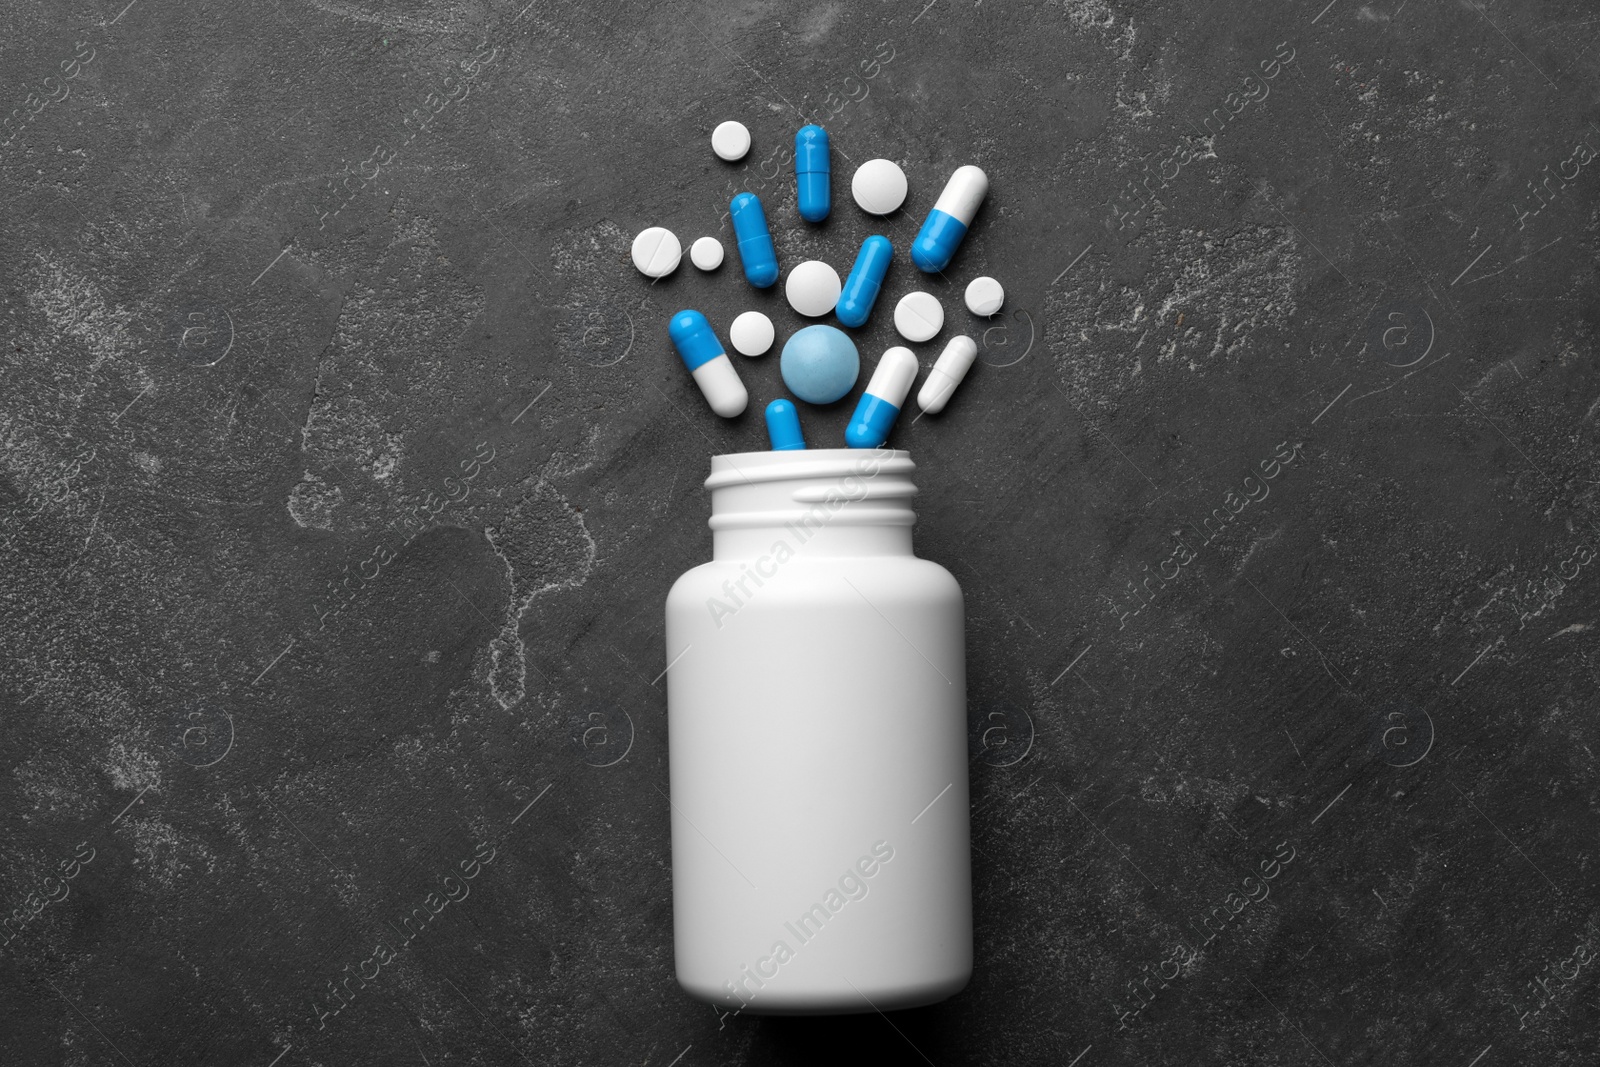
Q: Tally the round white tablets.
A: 8